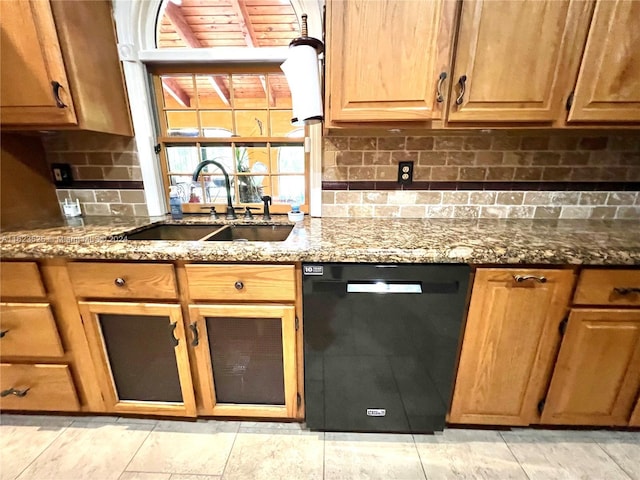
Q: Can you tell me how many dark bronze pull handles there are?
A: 9